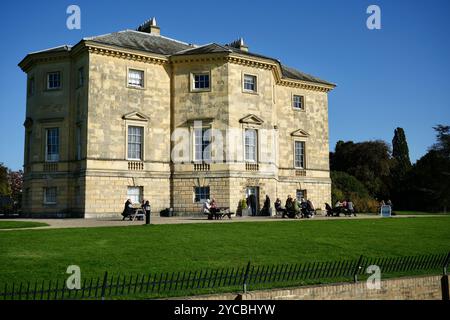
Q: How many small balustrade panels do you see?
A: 5